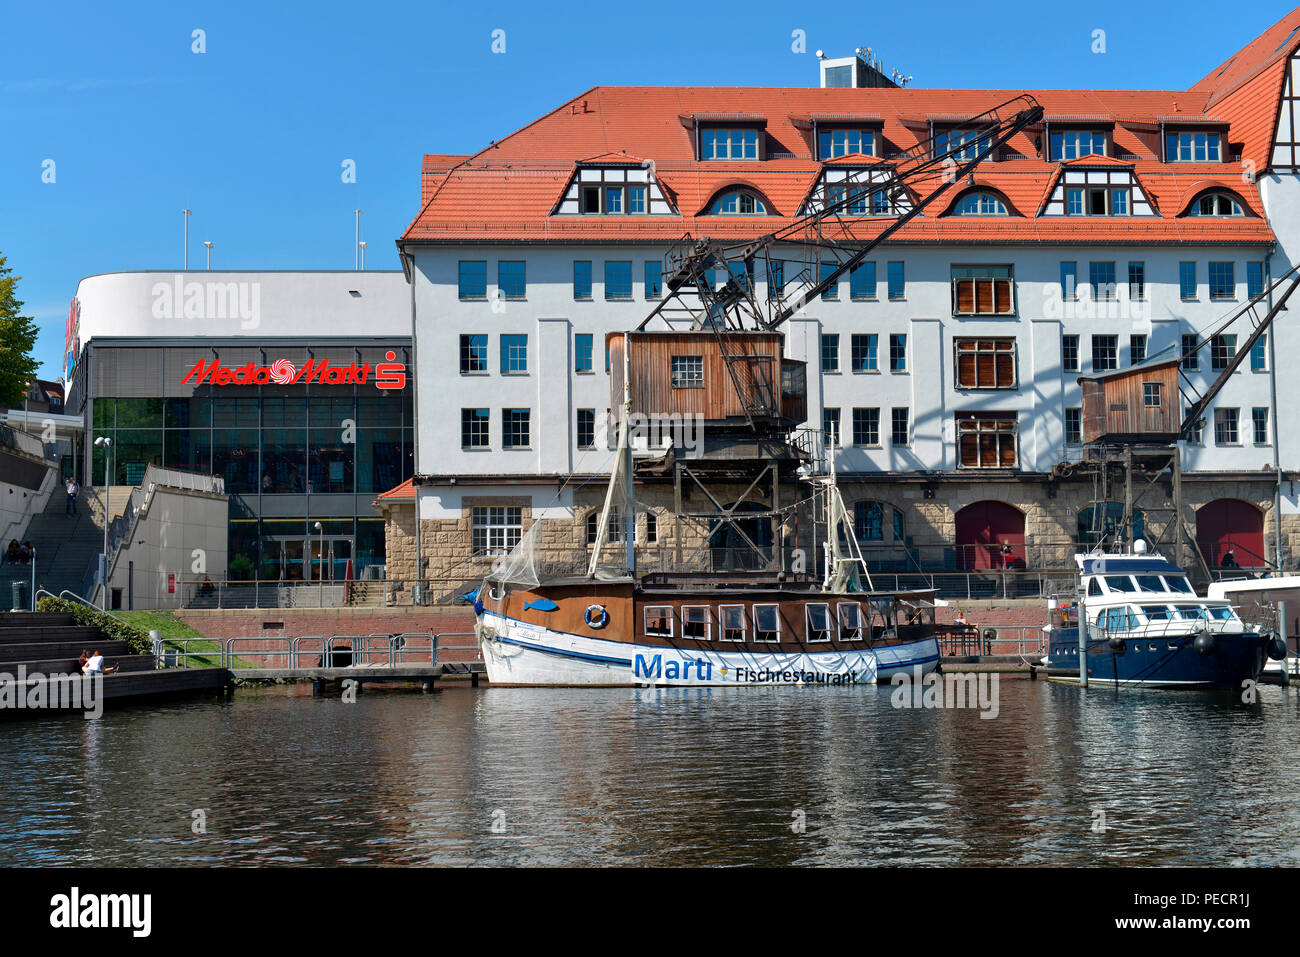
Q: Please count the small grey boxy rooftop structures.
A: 1